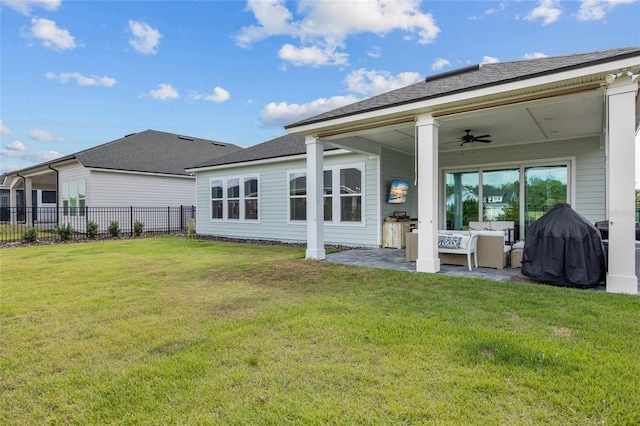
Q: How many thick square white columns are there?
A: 3